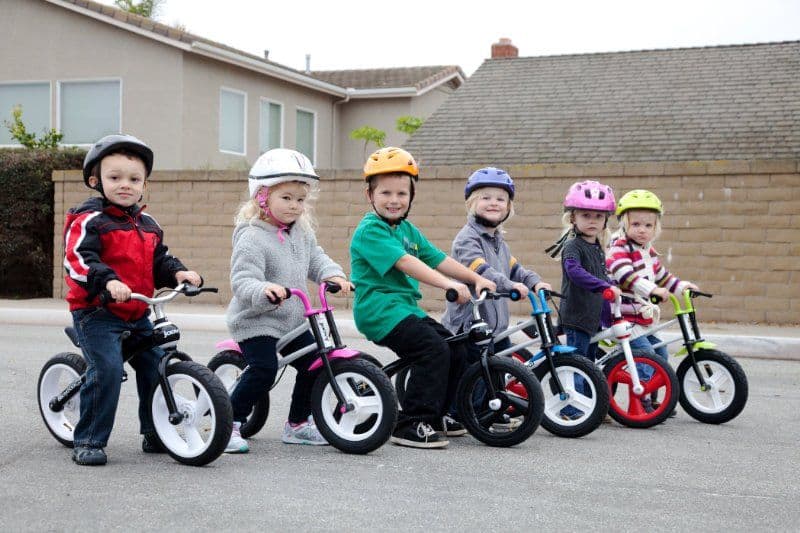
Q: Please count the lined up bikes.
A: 6